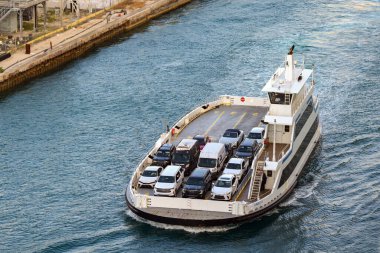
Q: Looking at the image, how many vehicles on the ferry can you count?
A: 12